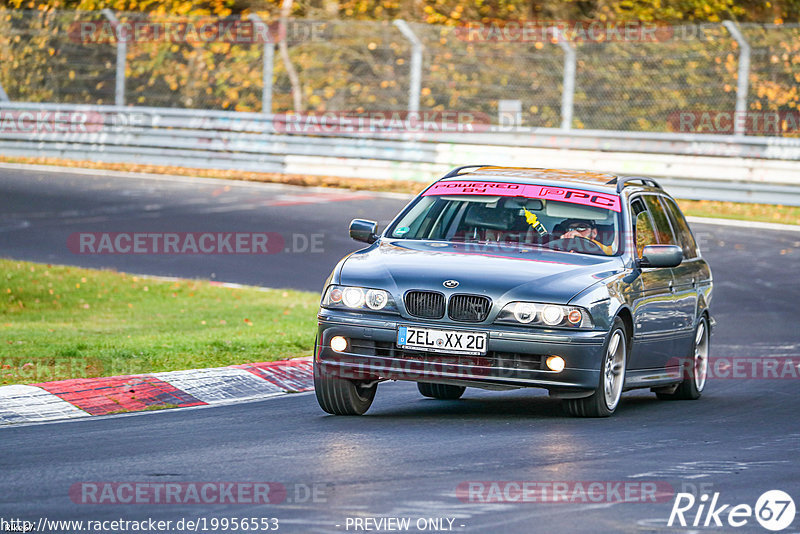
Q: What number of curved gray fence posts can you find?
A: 5